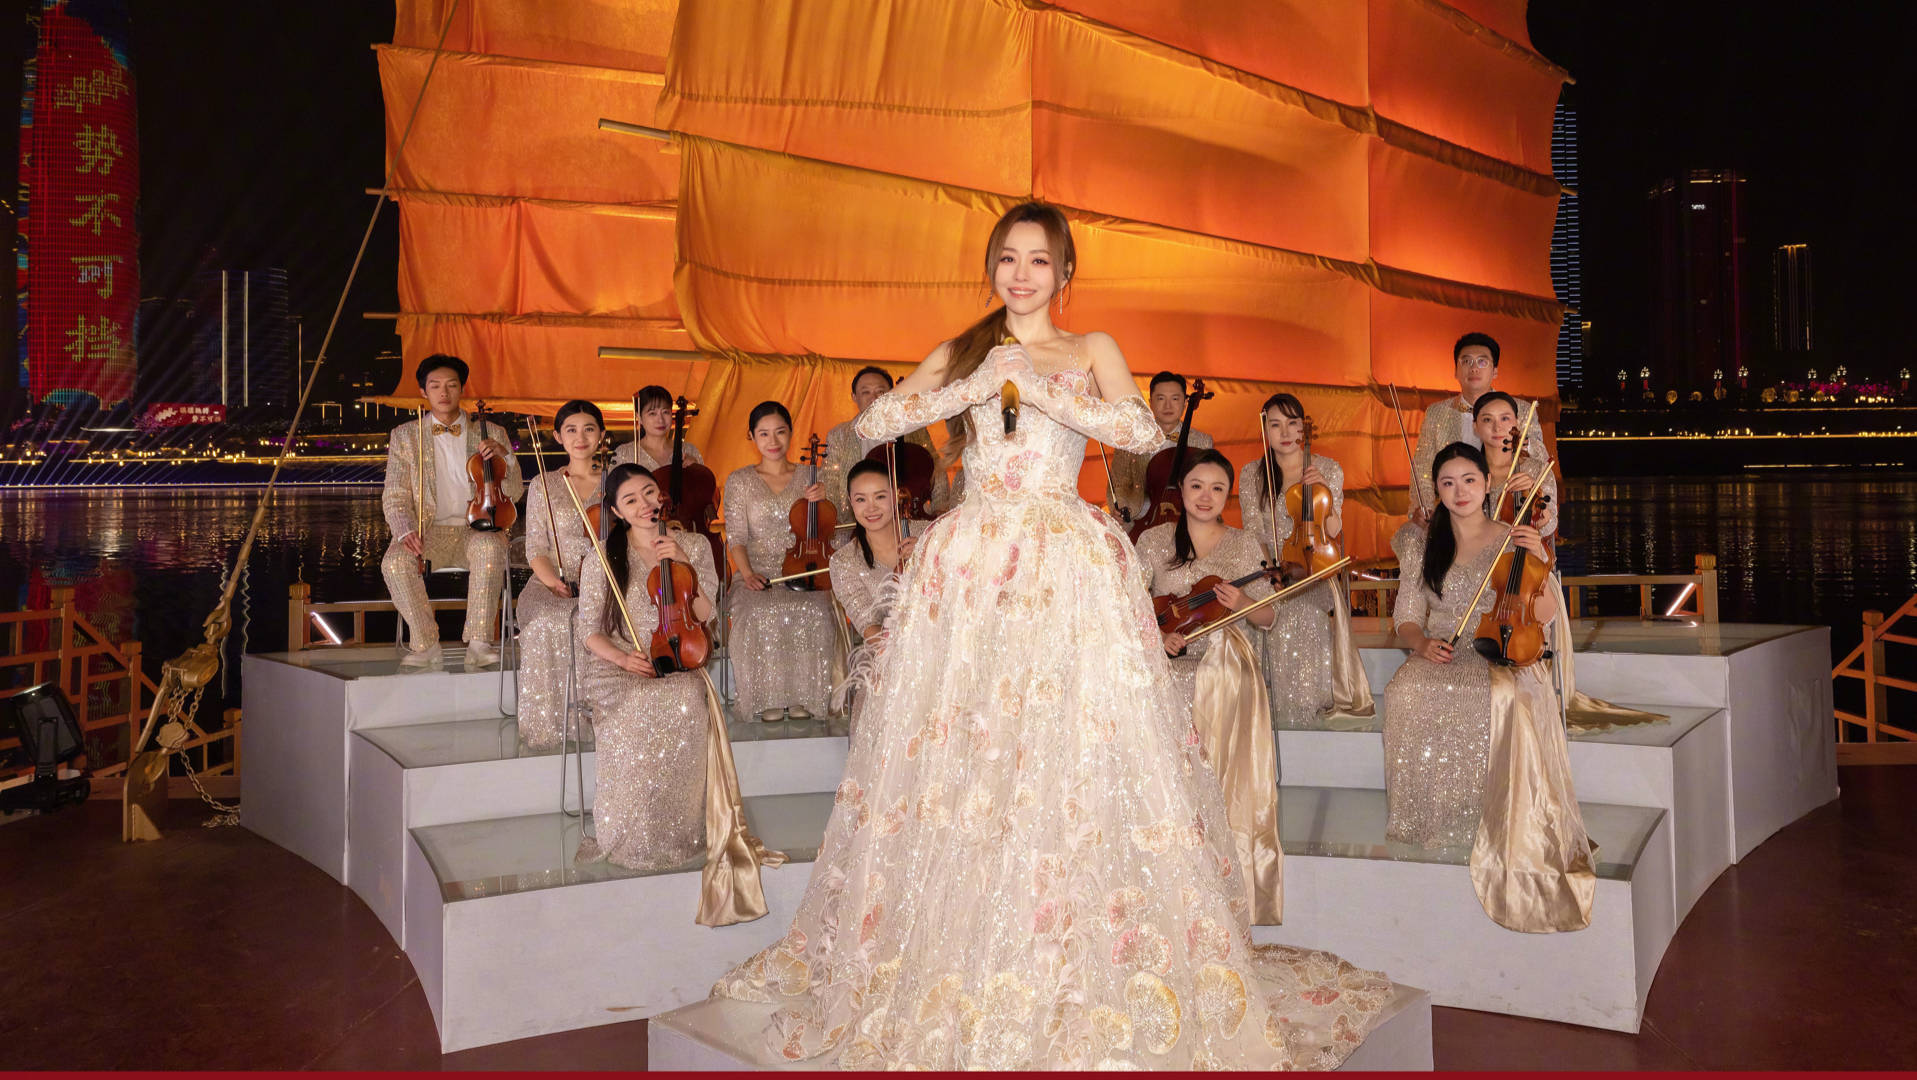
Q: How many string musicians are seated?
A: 13